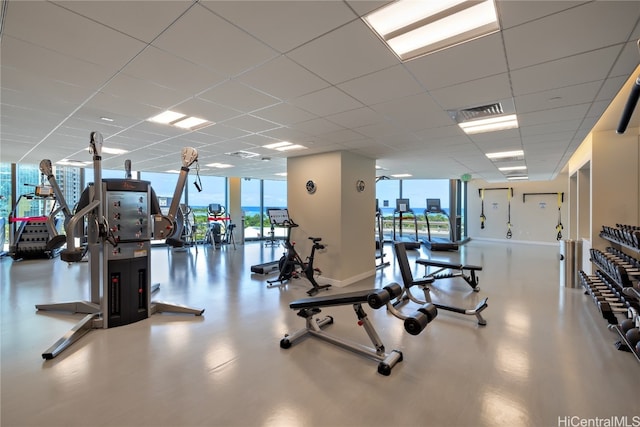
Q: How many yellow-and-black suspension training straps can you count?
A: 3